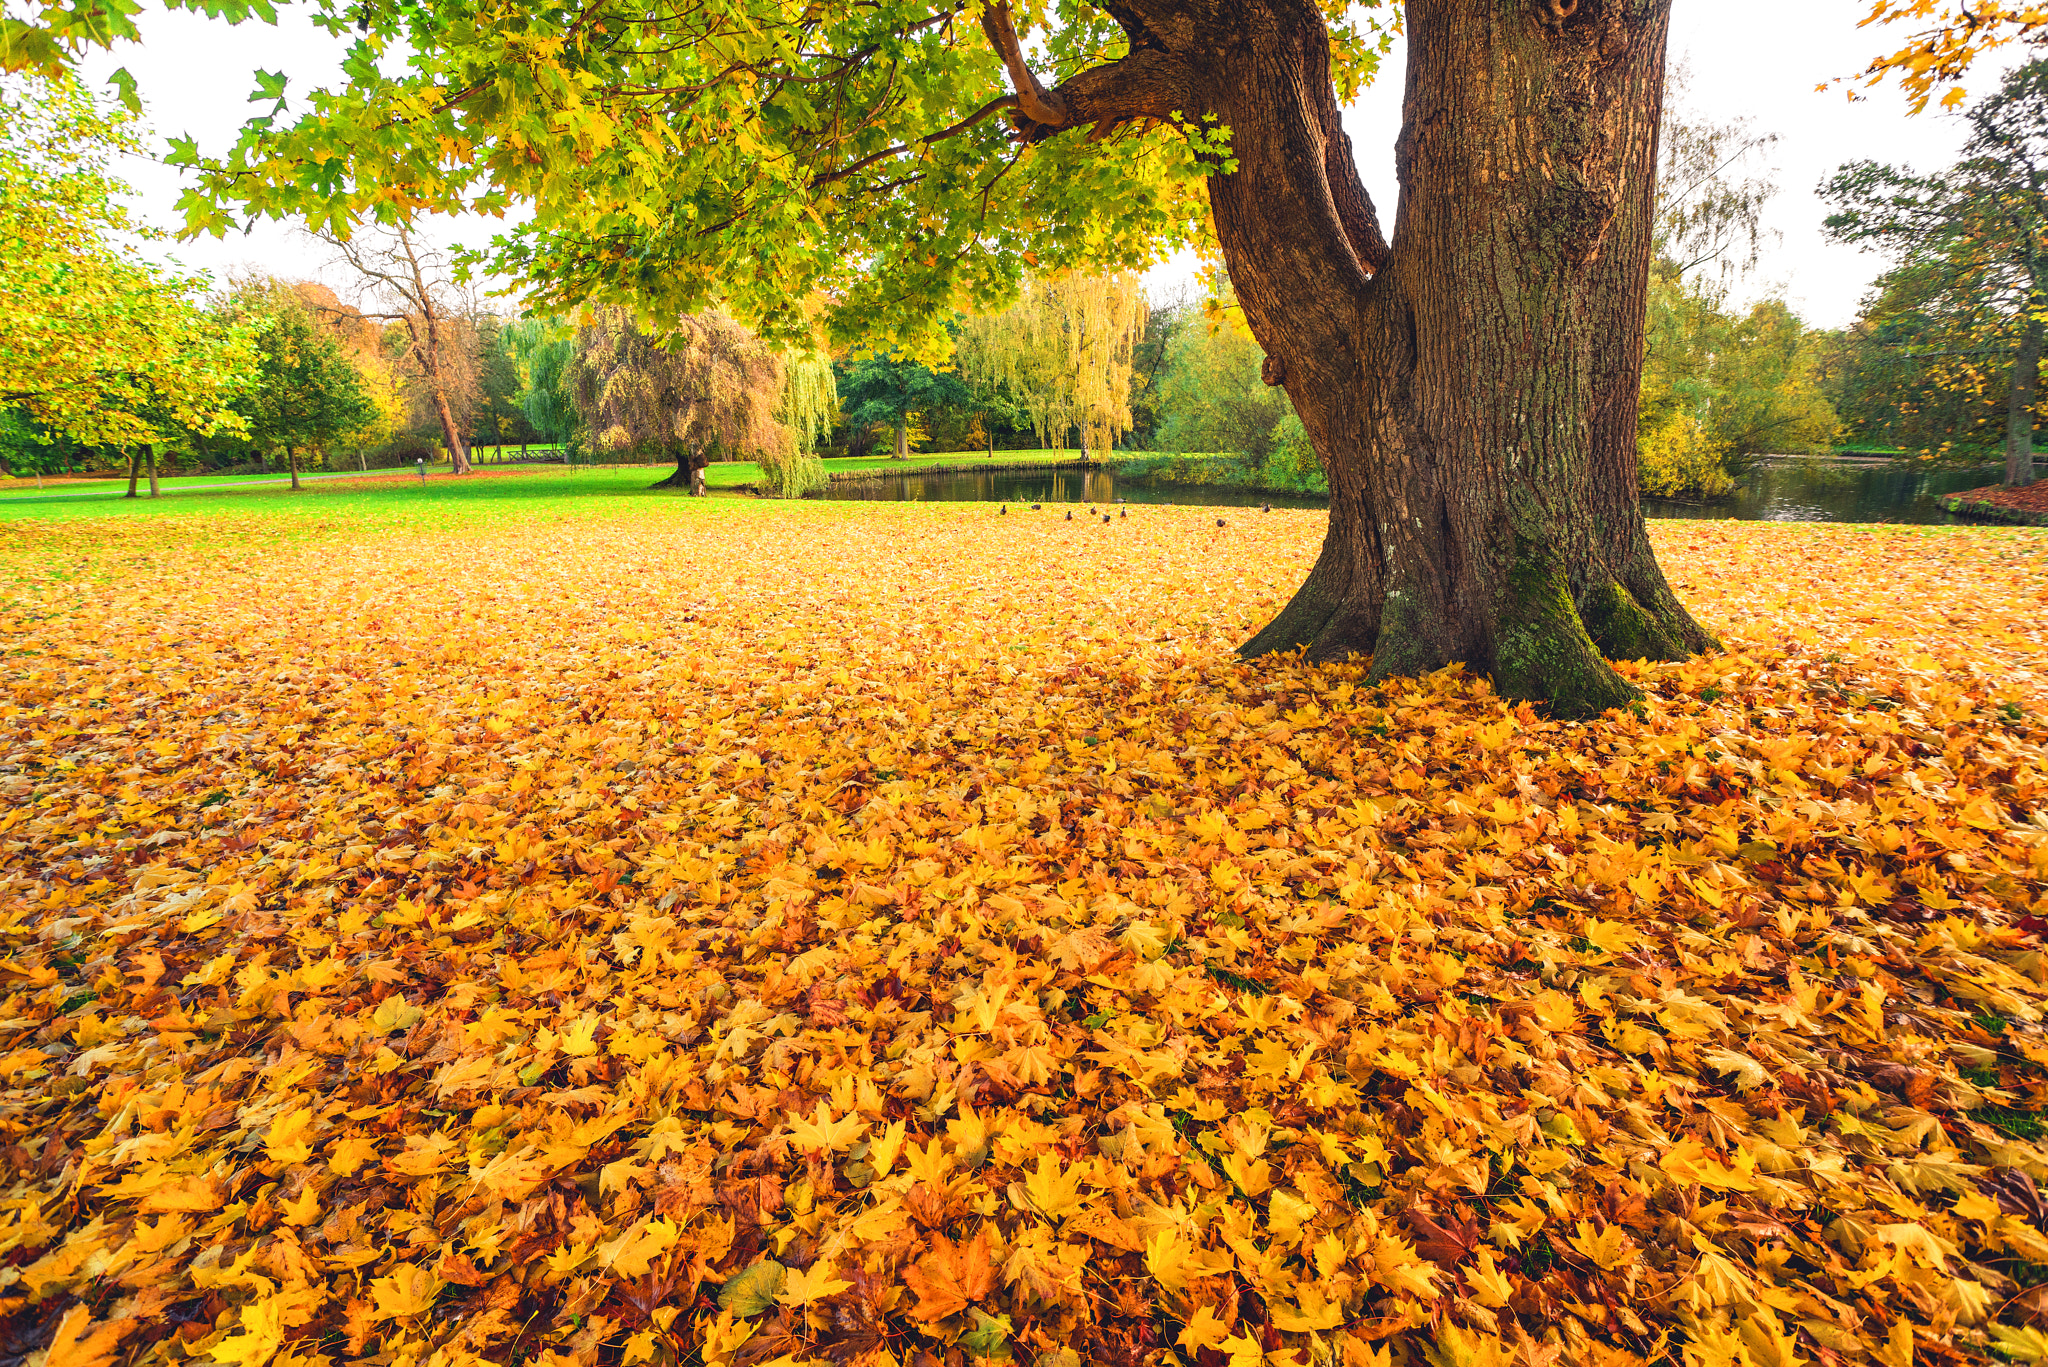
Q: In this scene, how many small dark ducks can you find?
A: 8